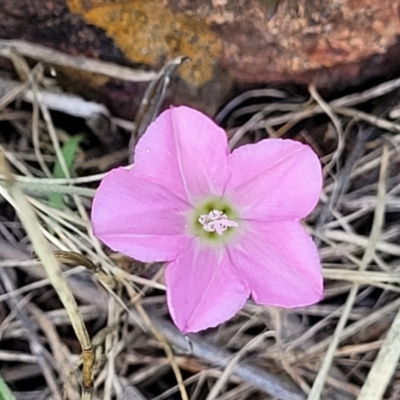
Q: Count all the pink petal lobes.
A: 5